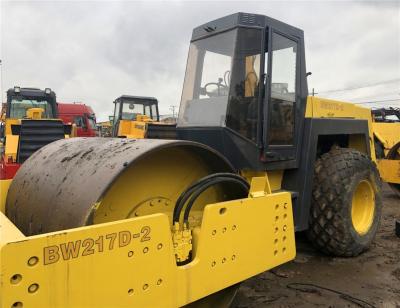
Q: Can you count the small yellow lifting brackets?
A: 1